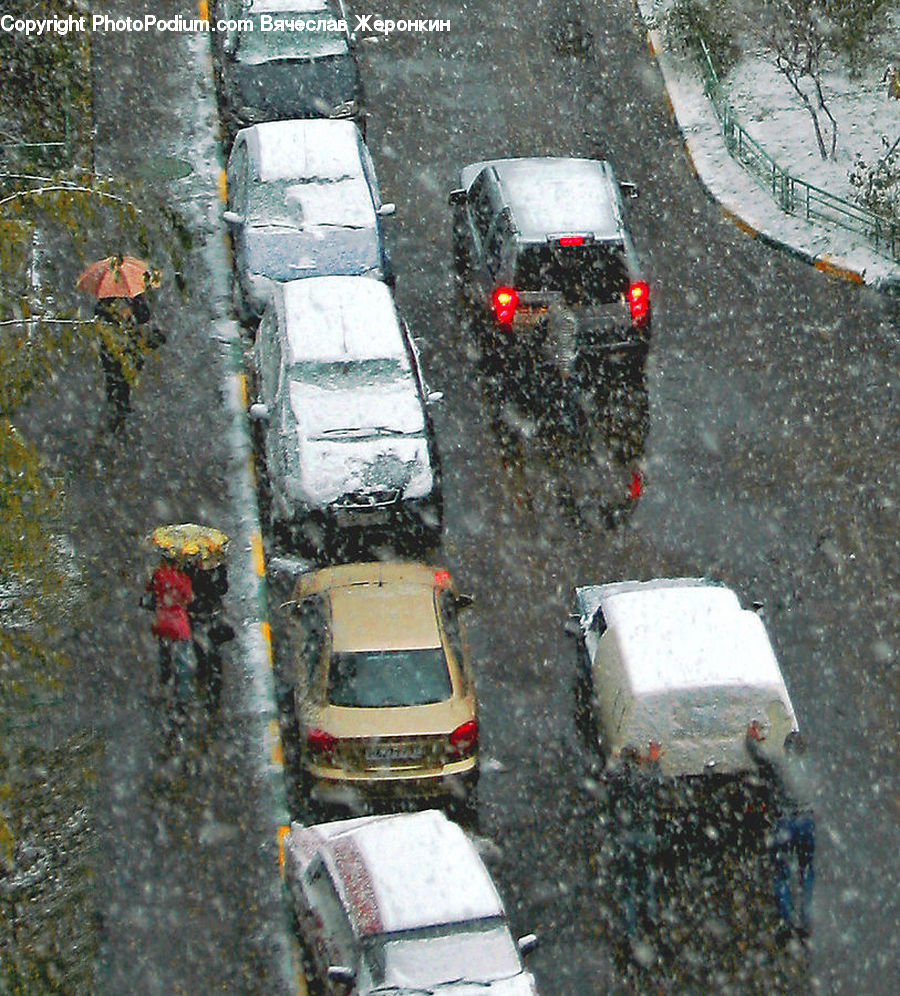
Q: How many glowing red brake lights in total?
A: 3